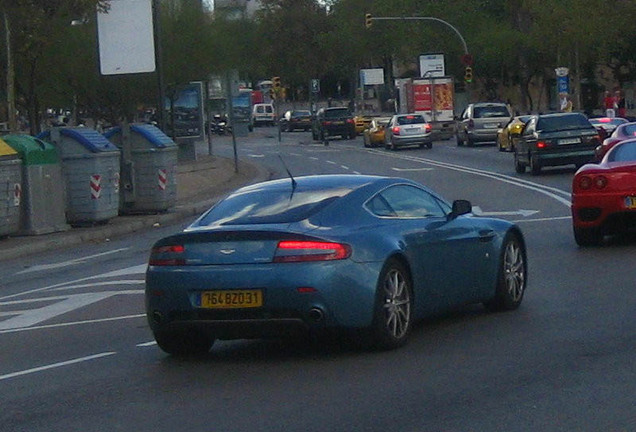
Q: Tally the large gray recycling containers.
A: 4